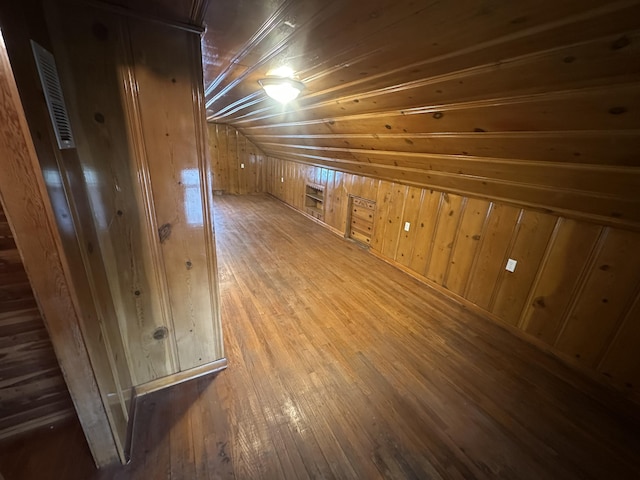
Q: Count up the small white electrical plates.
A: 4